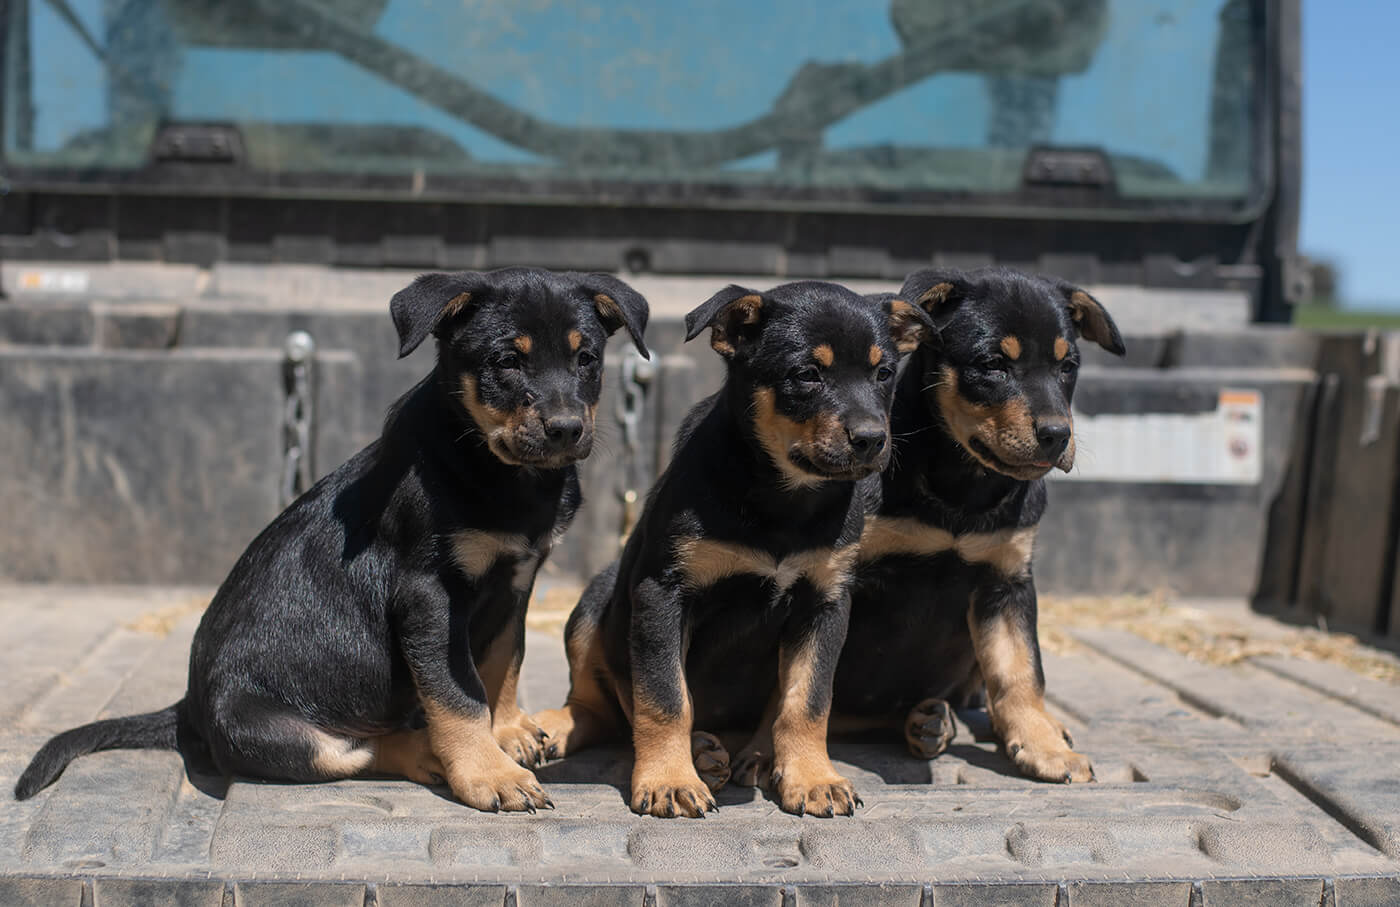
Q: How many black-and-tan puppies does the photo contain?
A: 3